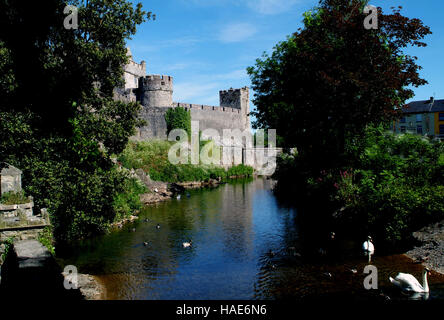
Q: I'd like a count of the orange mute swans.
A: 0